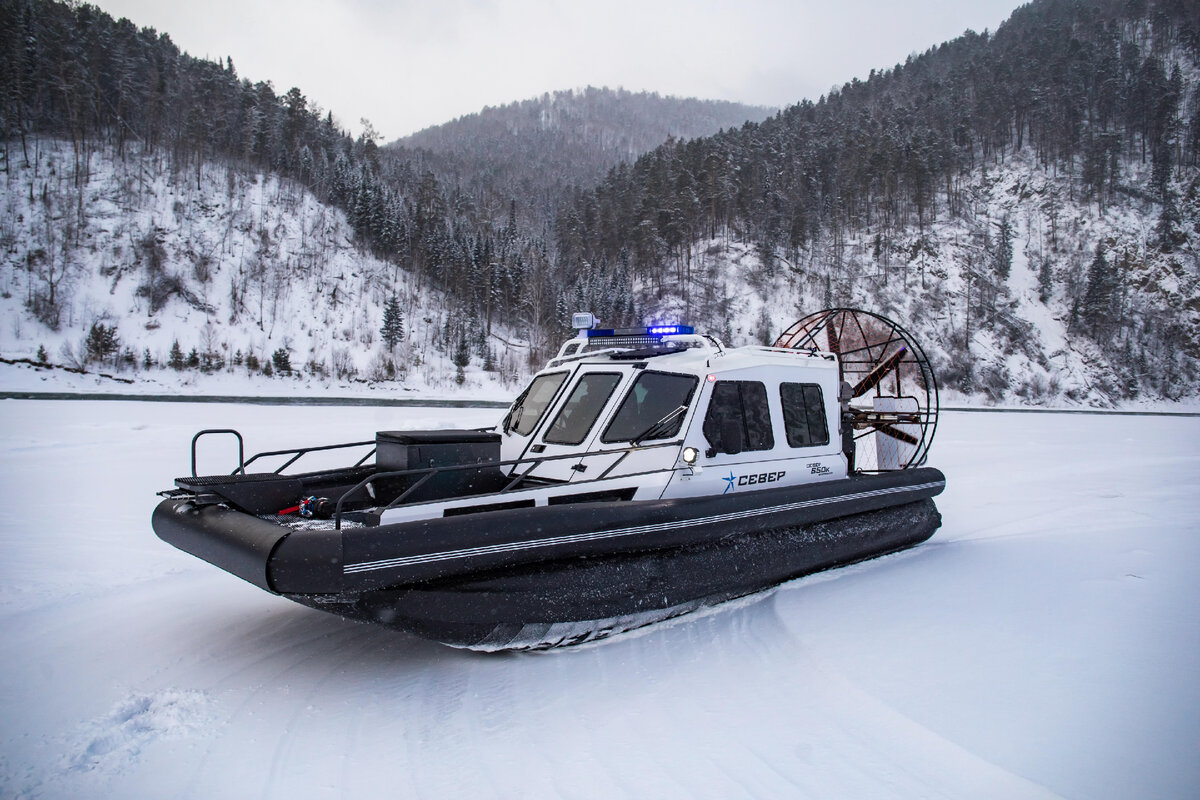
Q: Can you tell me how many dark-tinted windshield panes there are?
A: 3